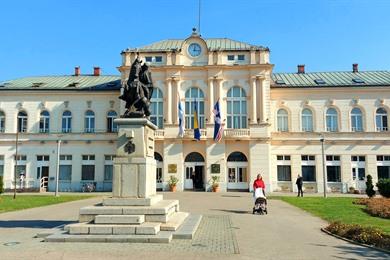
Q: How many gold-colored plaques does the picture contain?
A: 1